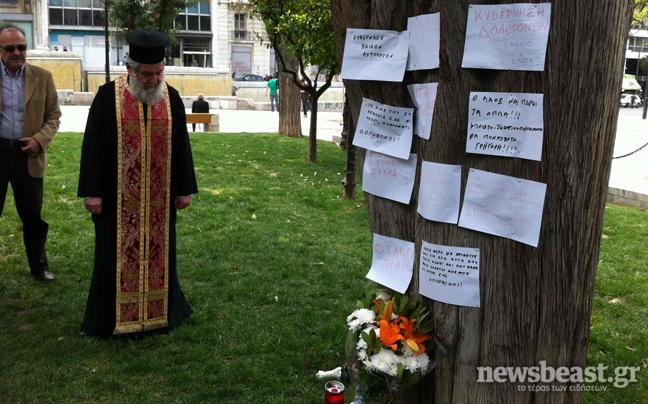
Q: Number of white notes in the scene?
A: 11